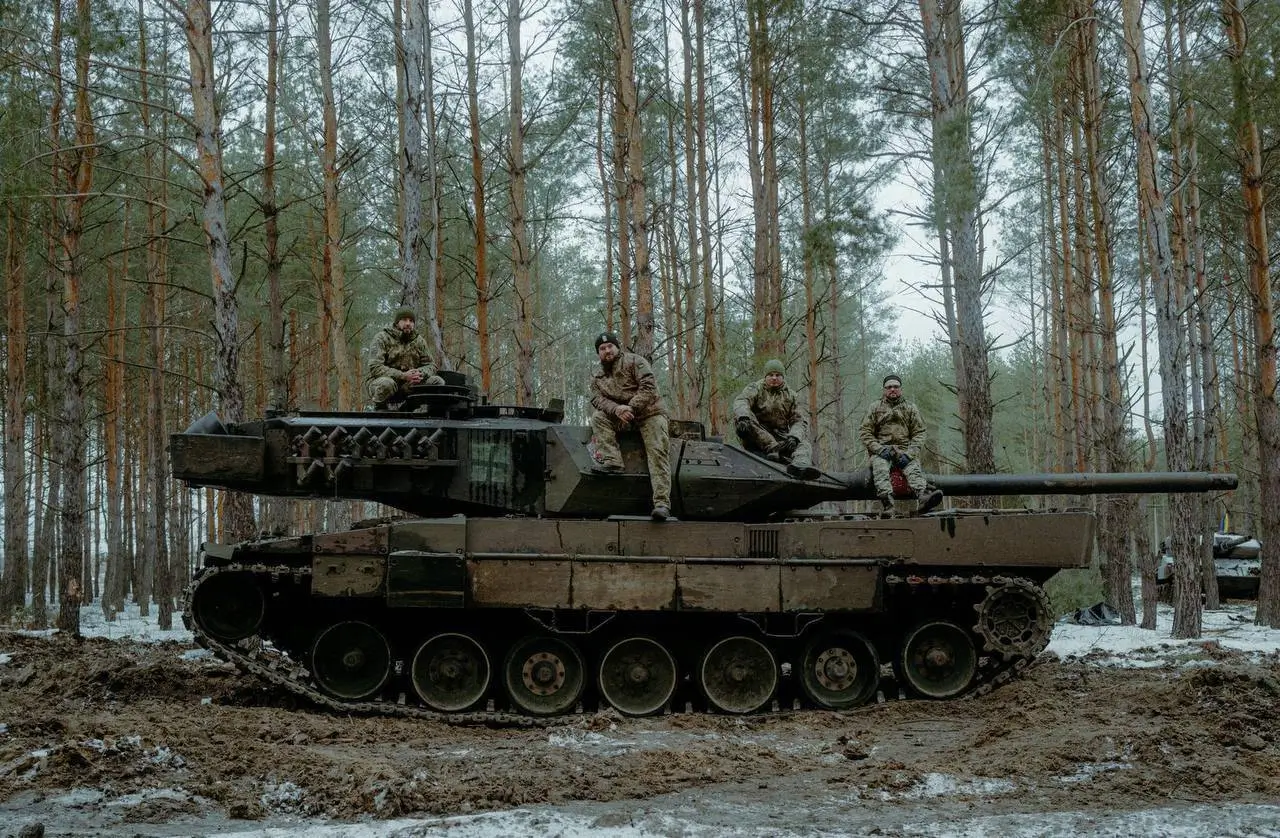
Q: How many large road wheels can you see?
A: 7